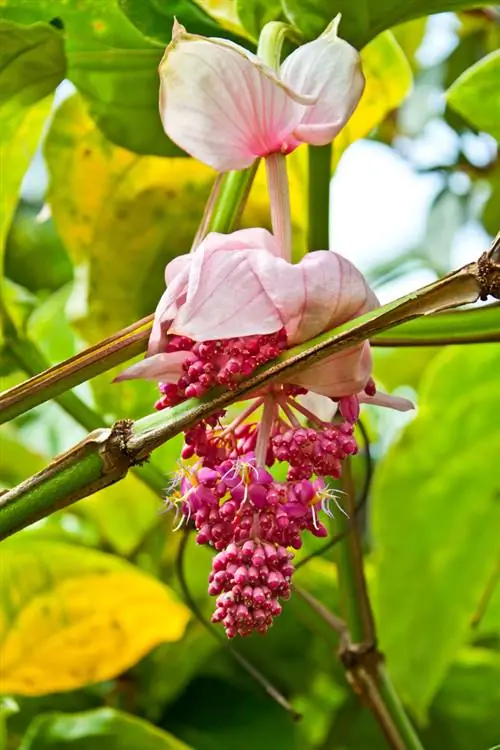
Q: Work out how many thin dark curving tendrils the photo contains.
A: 2